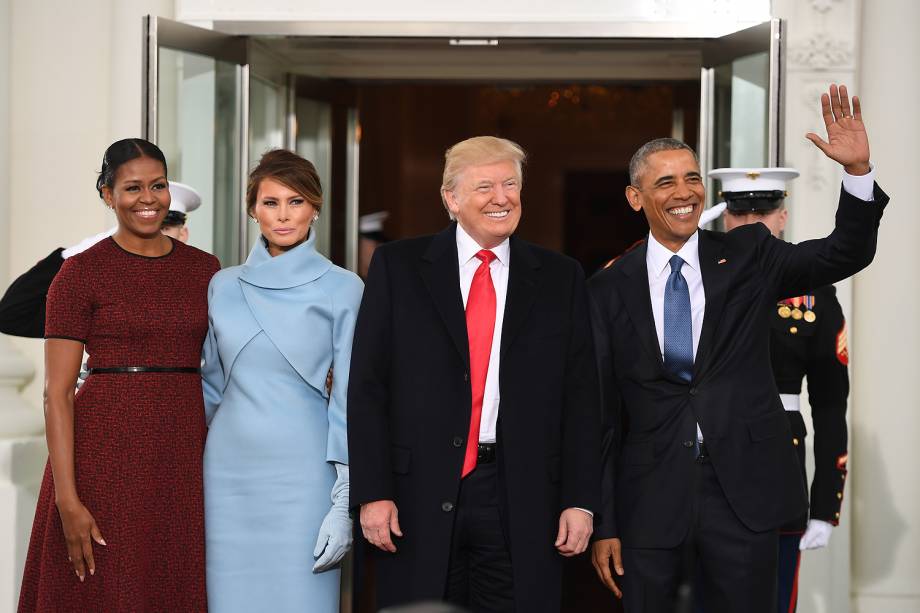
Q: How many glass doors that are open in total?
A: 2